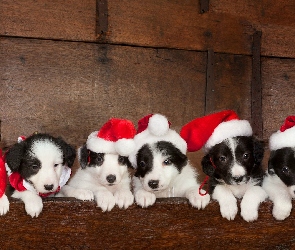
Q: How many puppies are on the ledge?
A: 5